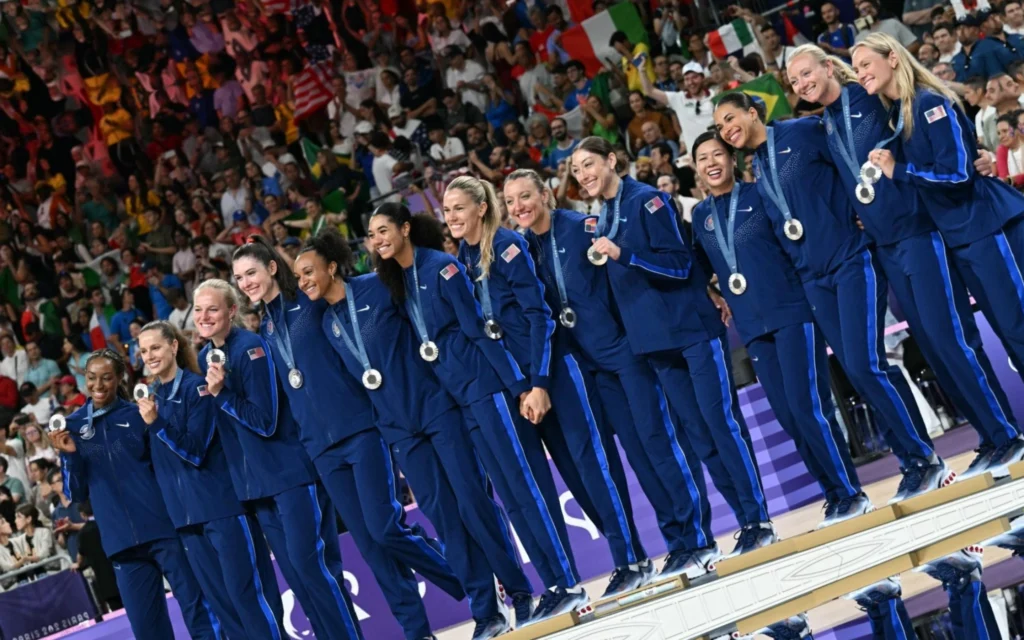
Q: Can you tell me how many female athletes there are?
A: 13